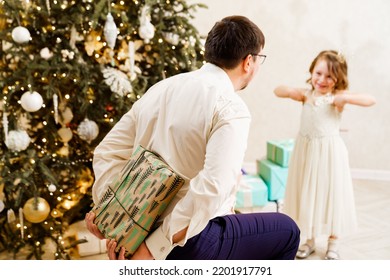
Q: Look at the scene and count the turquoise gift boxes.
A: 3